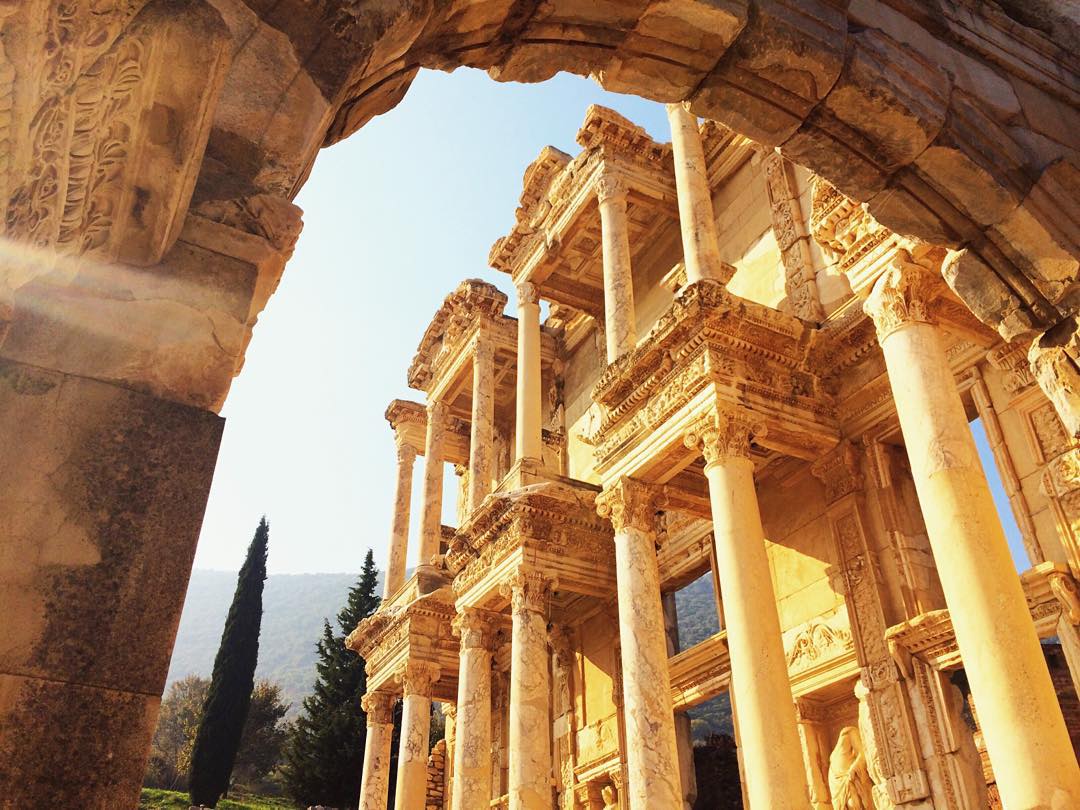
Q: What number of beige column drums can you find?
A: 13